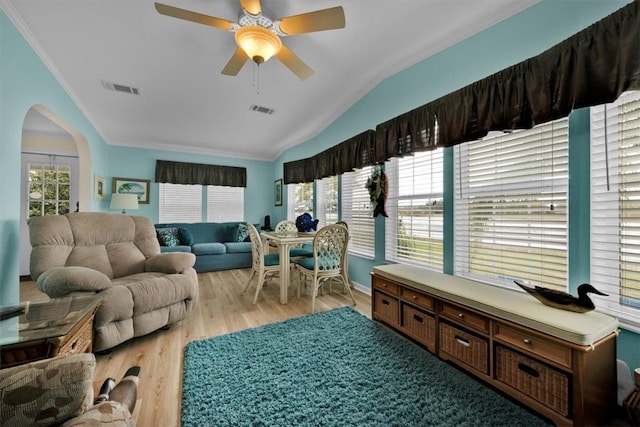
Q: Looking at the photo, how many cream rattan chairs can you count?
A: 4